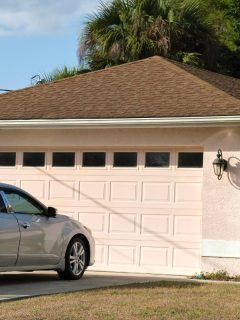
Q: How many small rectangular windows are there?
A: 7